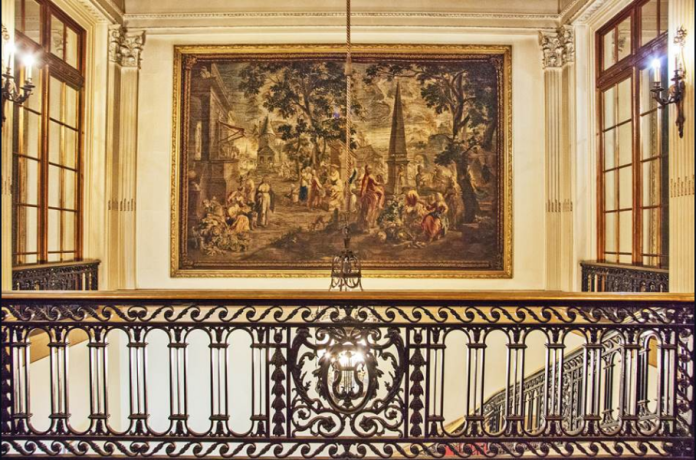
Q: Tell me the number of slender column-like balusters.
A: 14